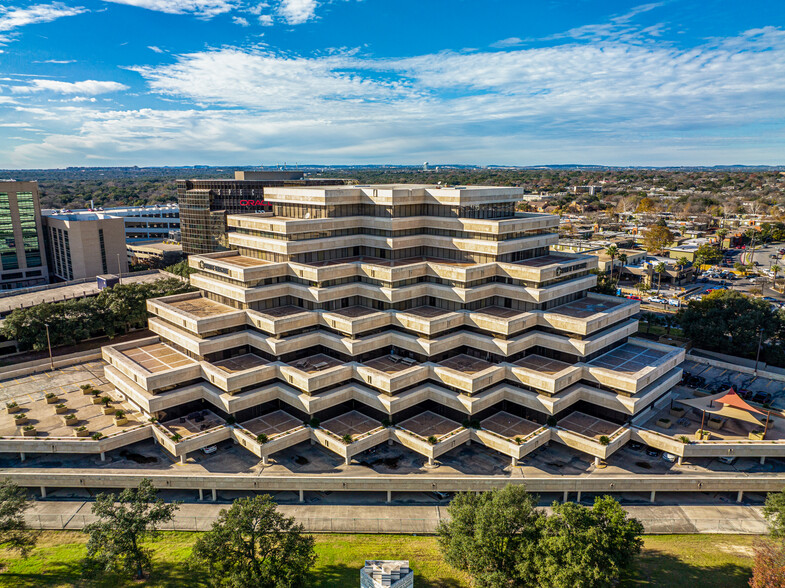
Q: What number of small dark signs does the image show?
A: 2